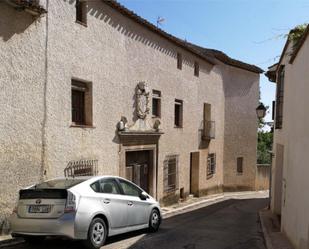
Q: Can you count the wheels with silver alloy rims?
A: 2